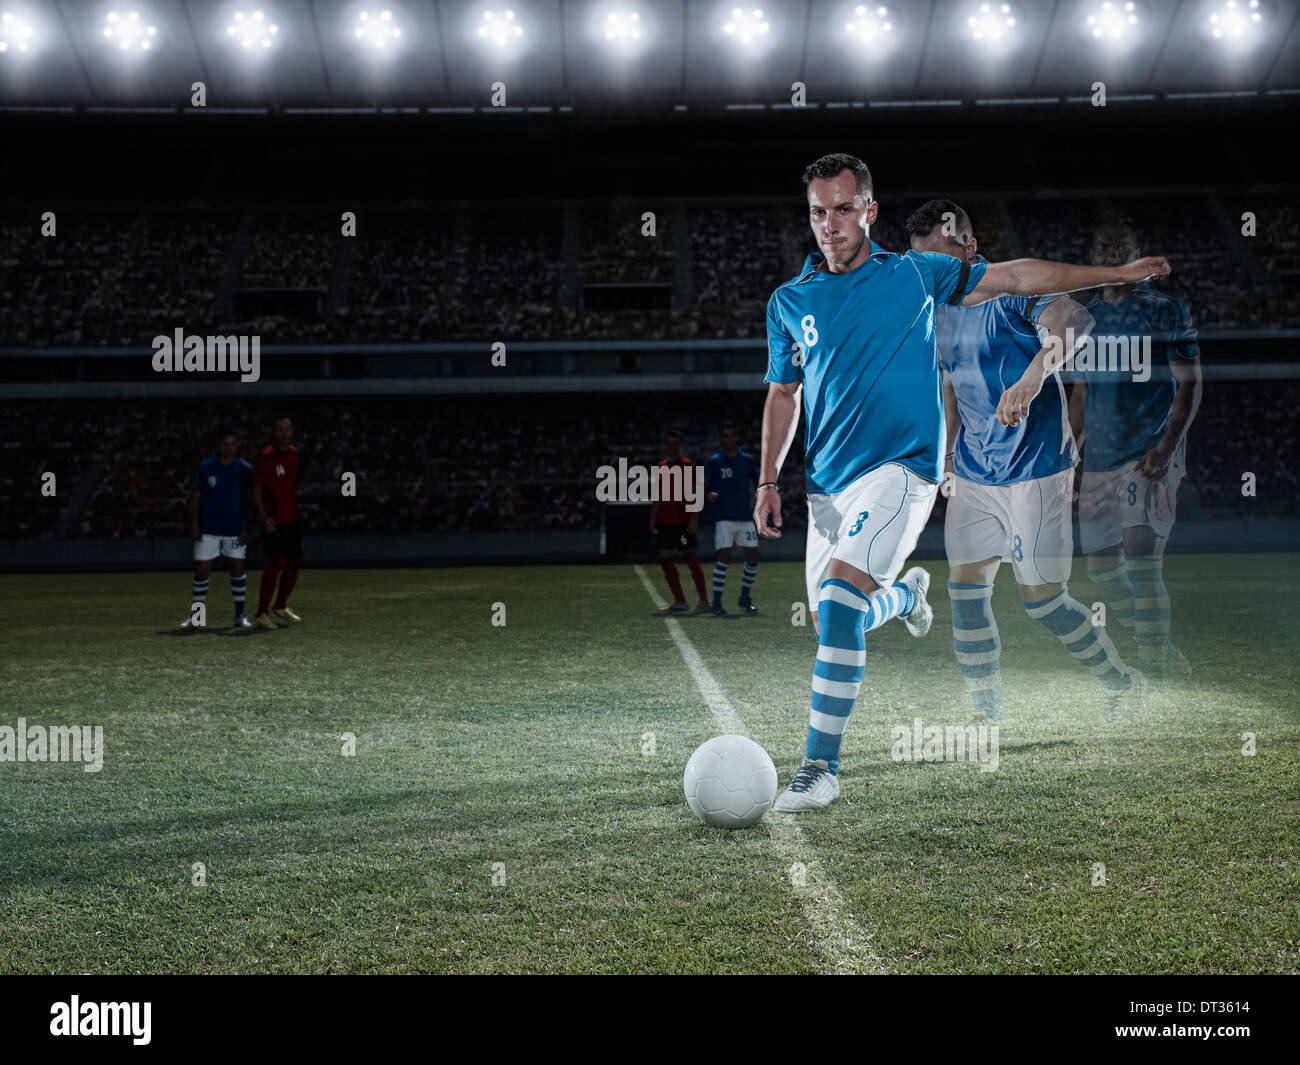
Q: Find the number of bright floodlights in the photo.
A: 11